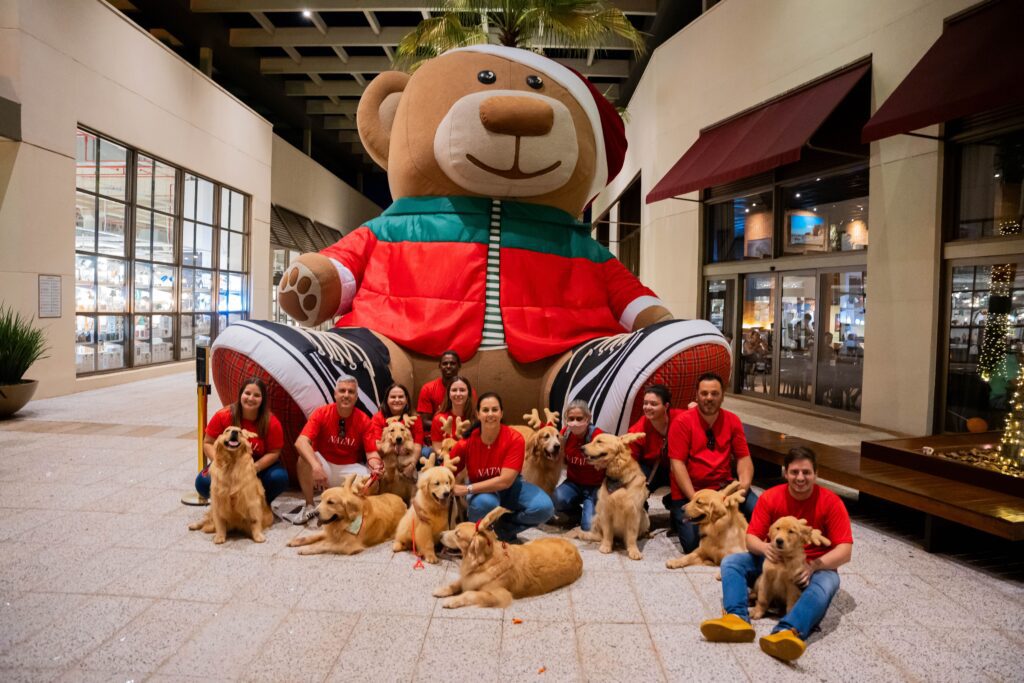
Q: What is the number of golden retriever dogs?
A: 10